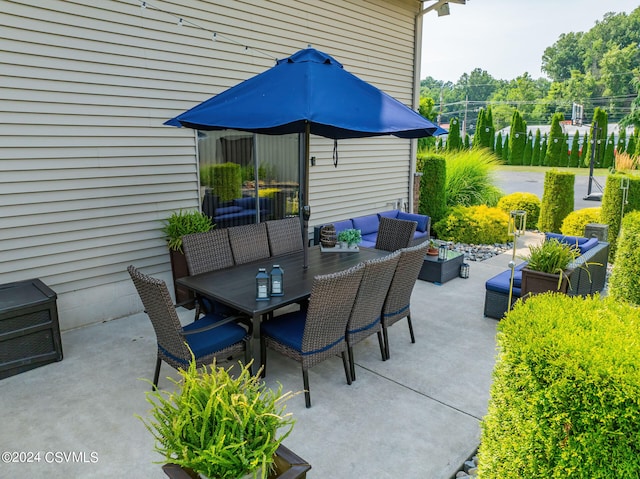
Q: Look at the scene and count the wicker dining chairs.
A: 8